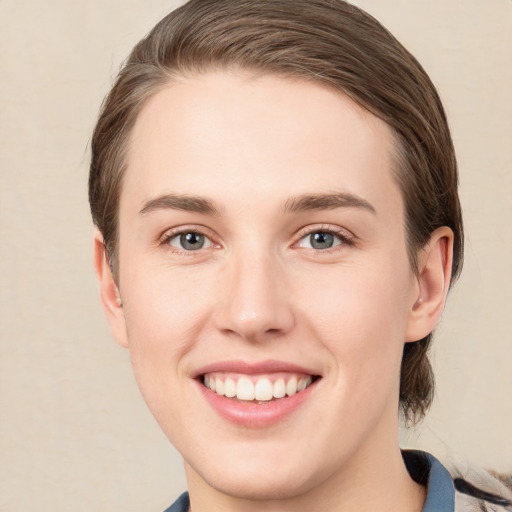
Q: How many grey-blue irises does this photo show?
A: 2